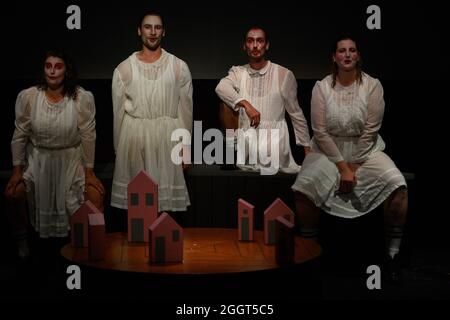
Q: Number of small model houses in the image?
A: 7